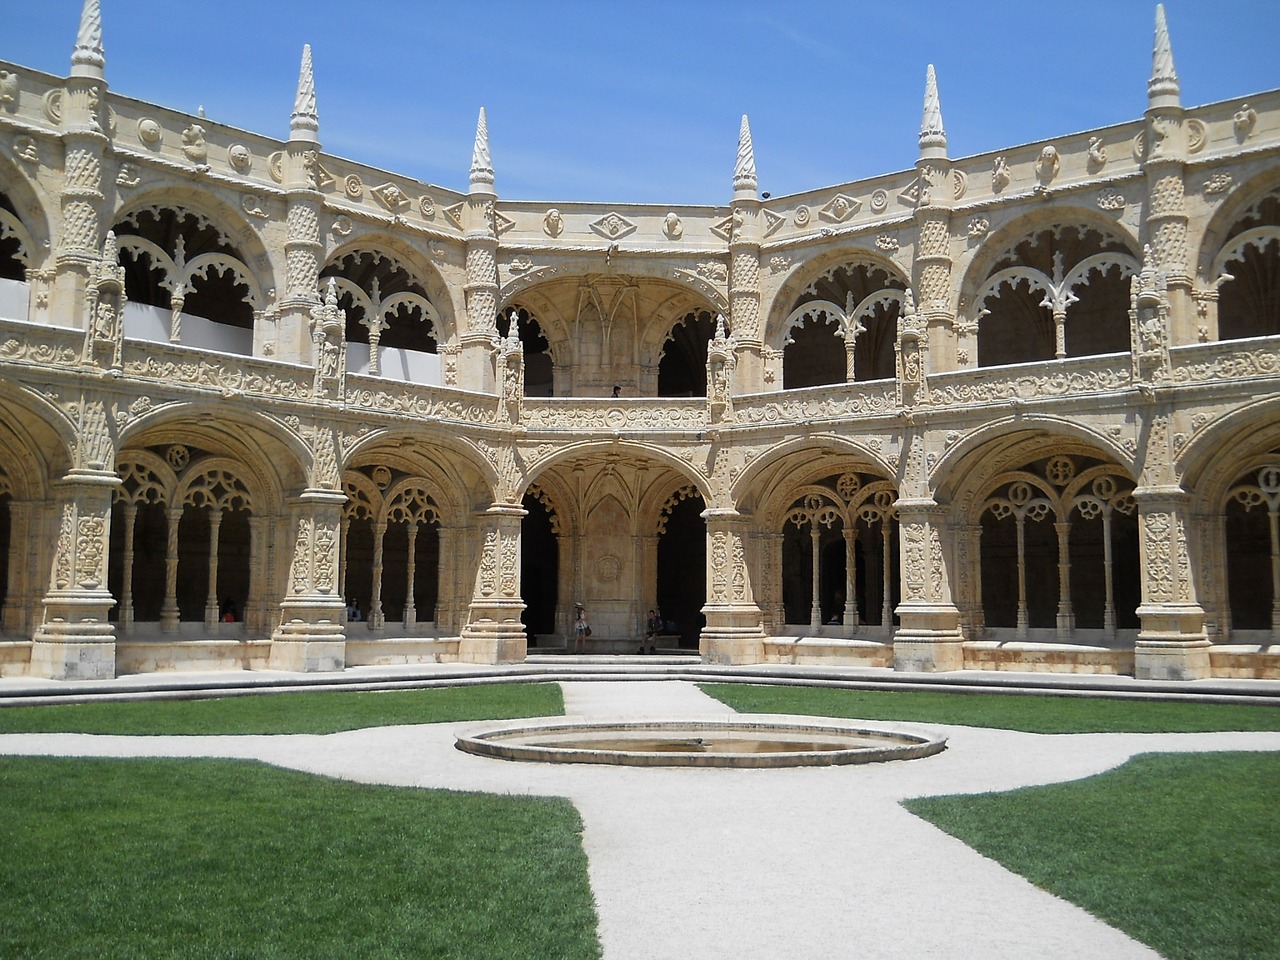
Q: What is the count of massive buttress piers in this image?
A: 6